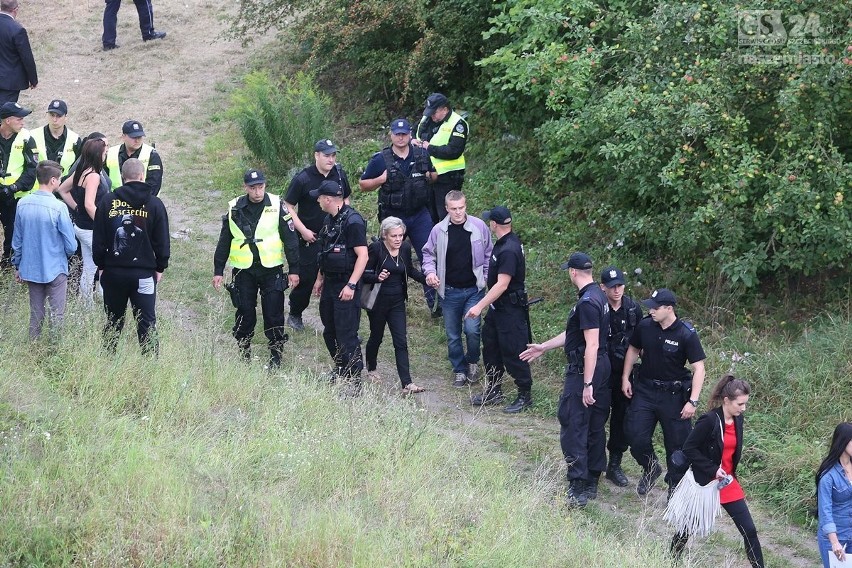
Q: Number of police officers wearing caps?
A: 12